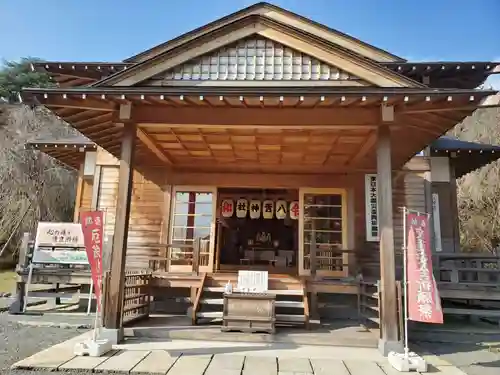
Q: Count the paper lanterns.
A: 6